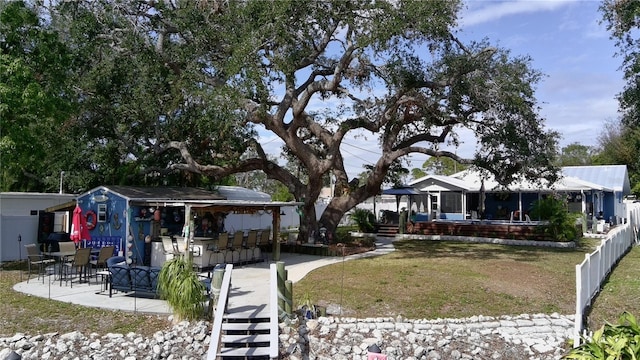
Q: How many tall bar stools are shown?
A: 6